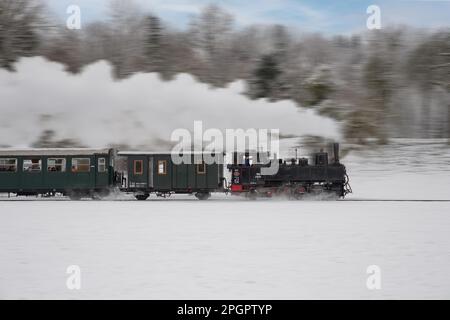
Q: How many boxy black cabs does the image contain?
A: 1